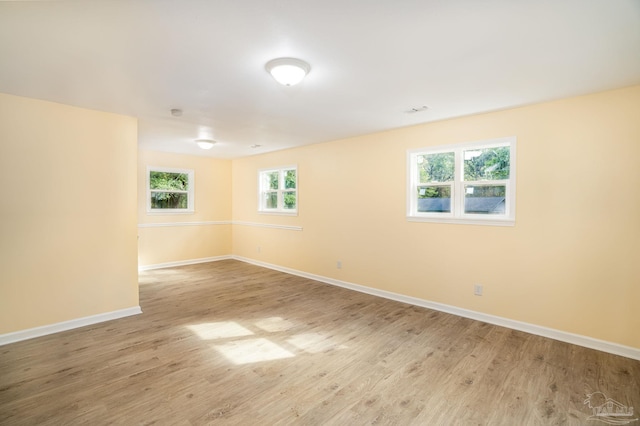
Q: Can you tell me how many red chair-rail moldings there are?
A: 0